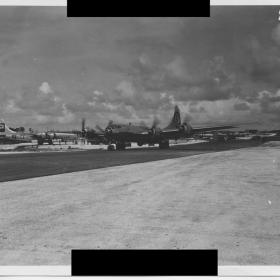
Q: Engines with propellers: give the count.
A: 4